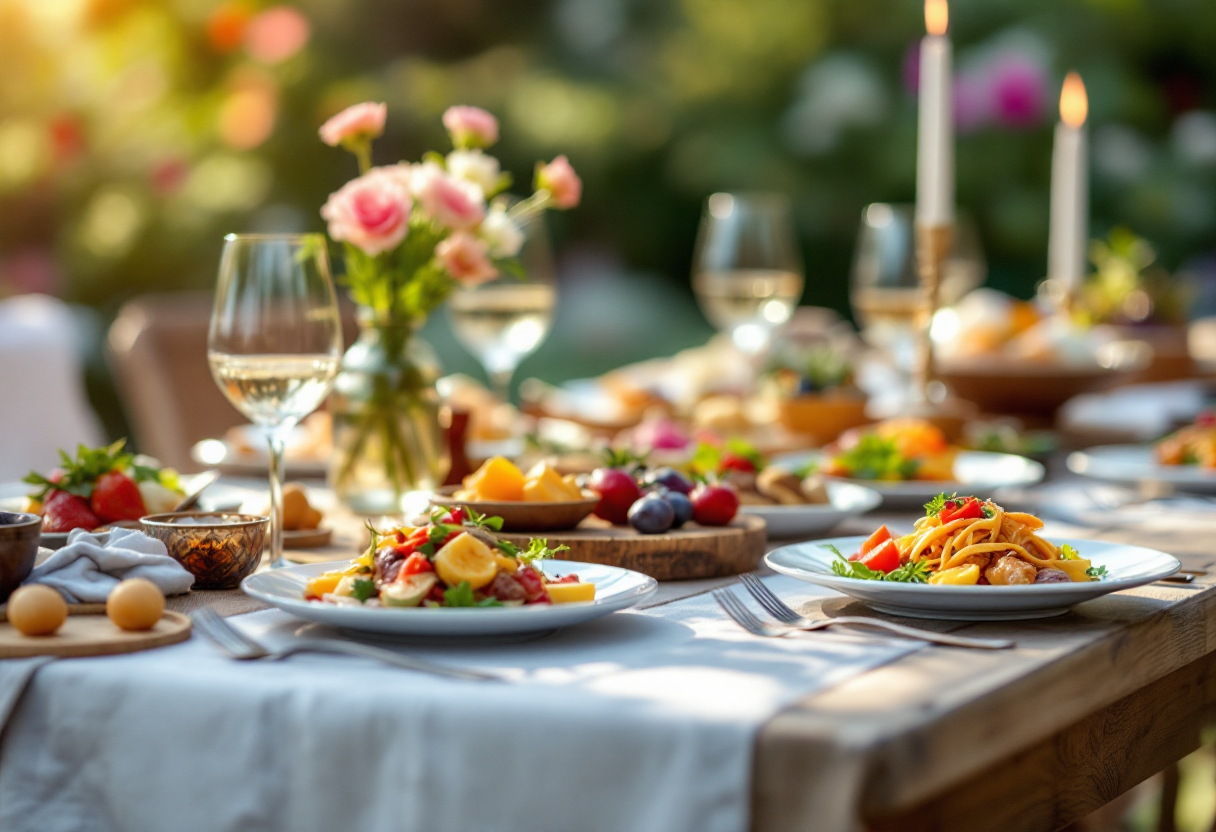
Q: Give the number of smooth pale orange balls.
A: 2